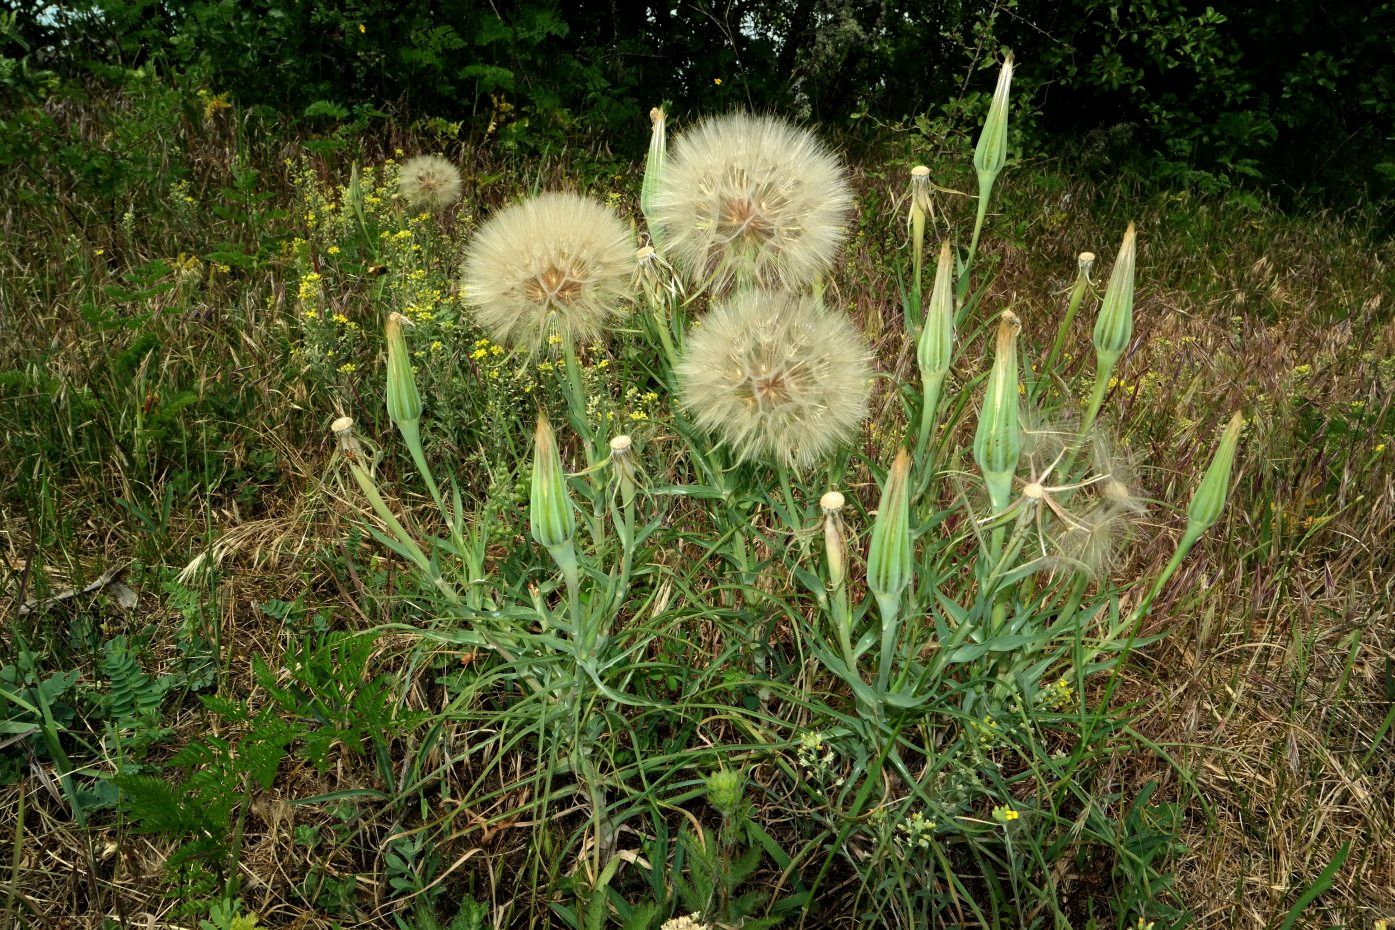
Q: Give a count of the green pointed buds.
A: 10